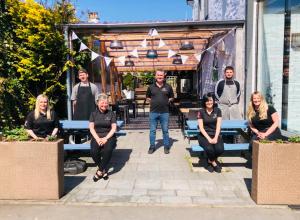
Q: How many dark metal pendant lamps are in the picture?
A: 5